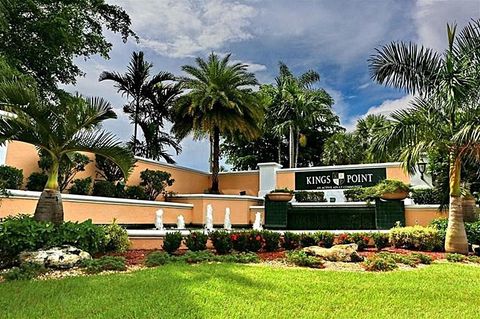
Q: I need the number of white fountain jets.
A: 5